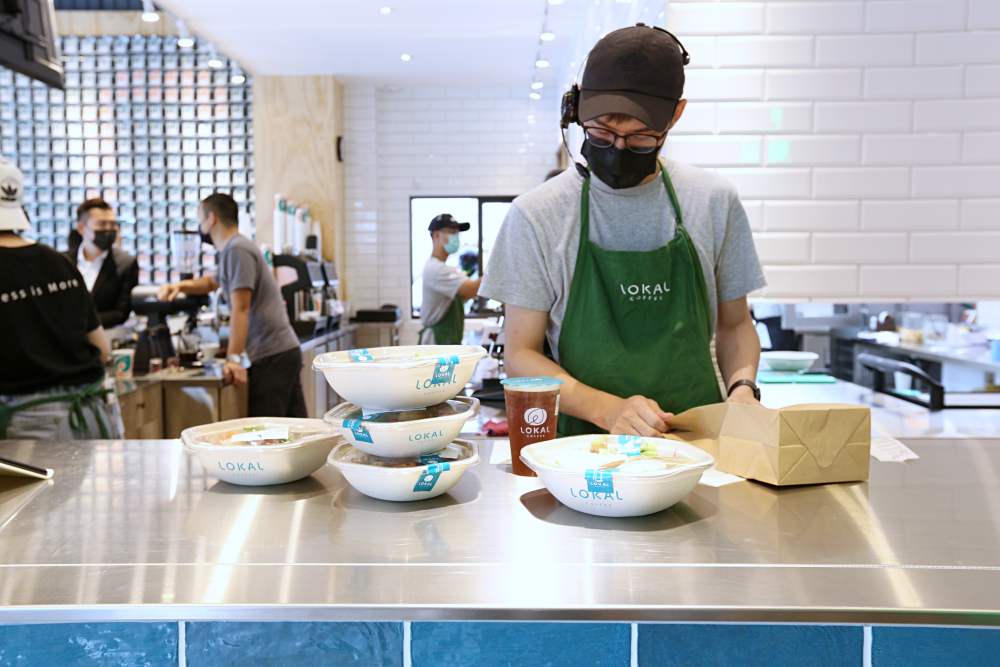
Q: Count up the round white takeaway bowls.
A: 5